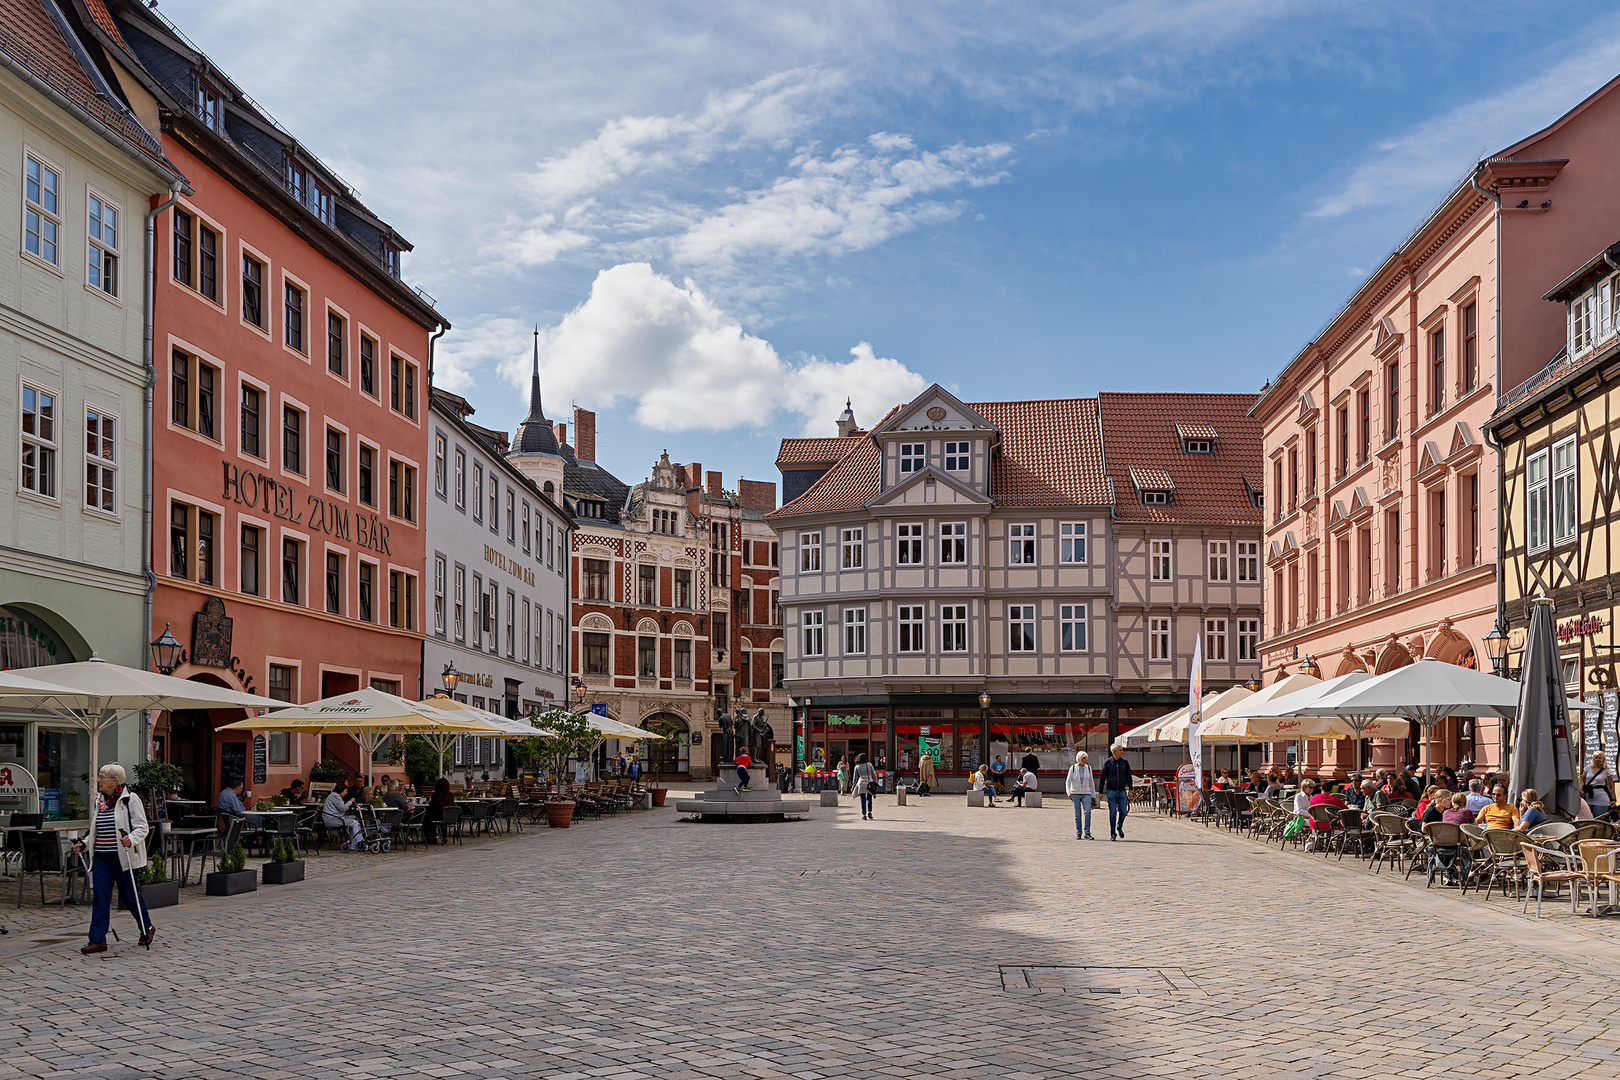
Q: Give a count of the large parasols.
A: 13